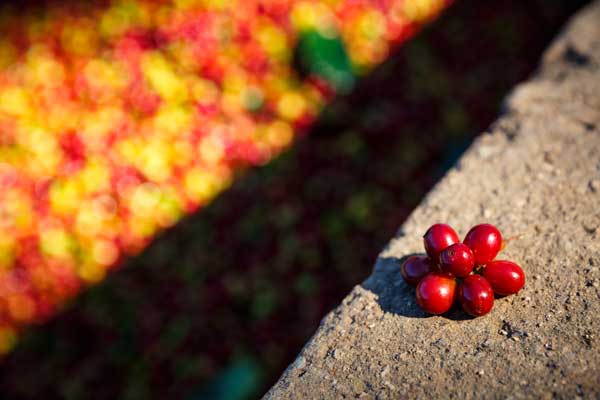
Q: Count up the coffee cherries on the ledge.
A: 7